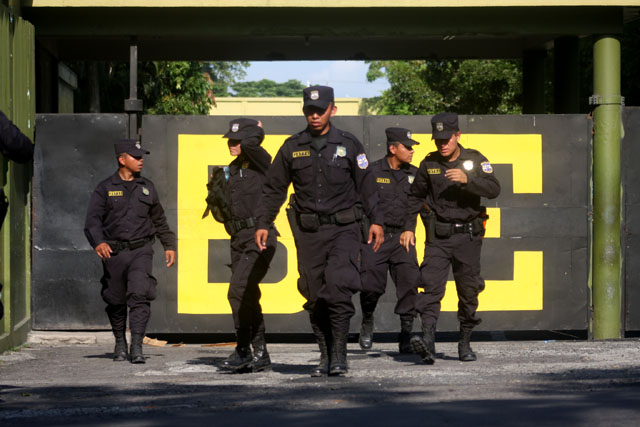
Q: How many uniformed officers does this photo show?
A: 5